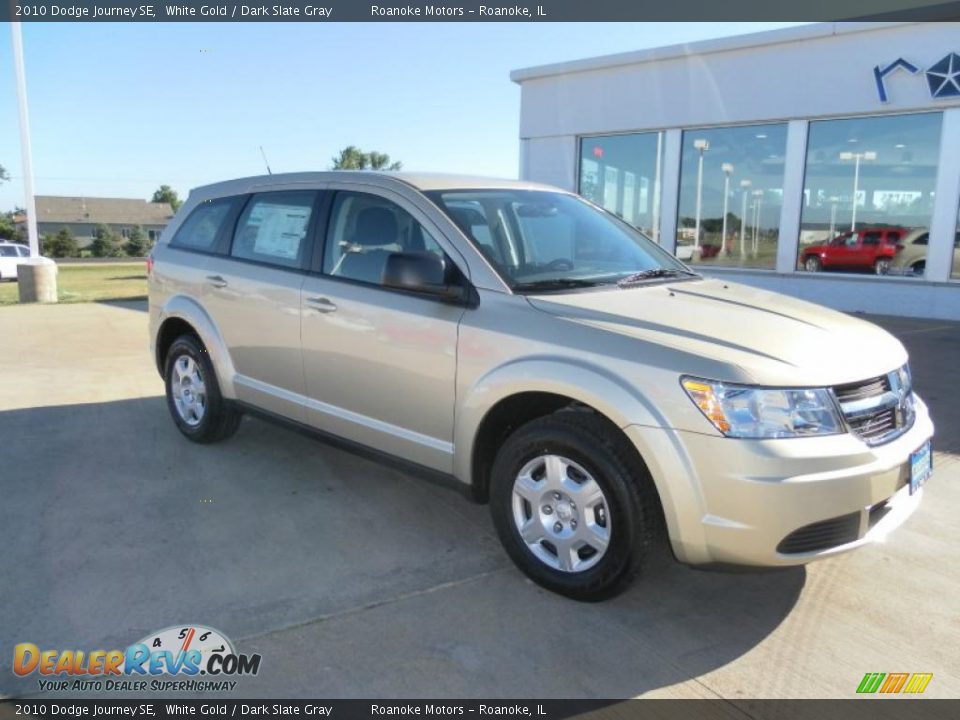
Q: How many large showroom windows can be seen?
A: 3